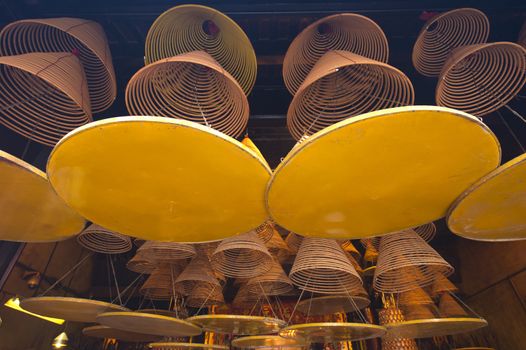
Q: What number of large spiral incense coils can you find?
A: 8